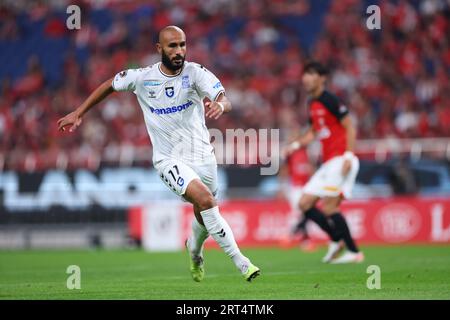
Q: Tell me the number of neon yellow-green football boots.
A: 2